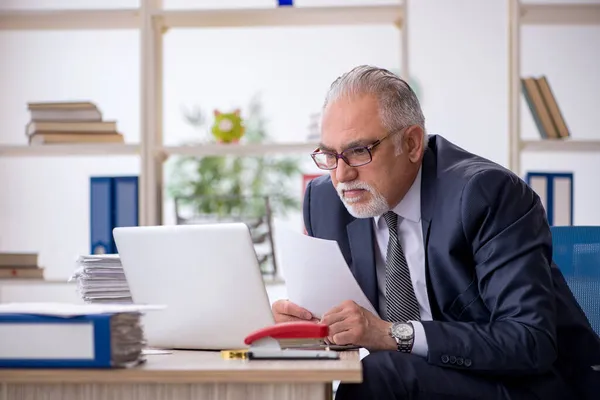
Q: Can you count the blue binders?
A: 5